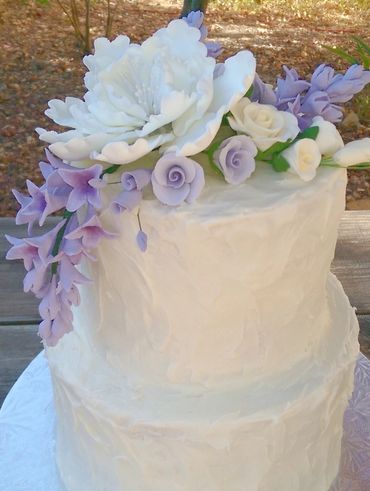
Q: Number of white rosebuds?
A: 3